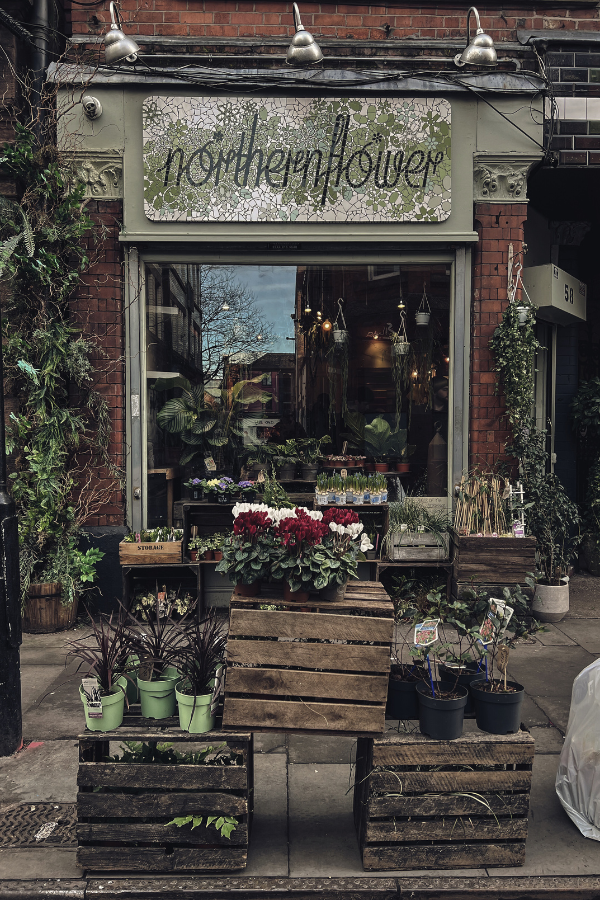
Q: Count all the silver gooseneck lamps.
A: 3